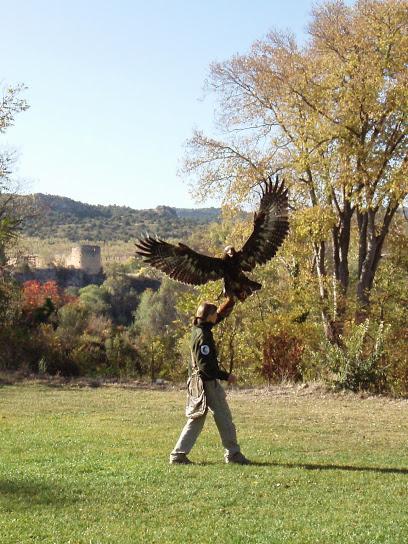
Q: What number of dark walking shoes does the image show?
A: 2